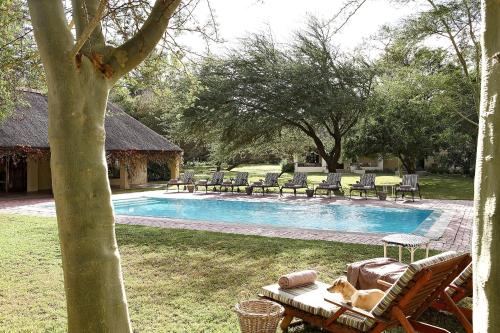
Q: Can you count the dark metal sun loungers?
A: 8